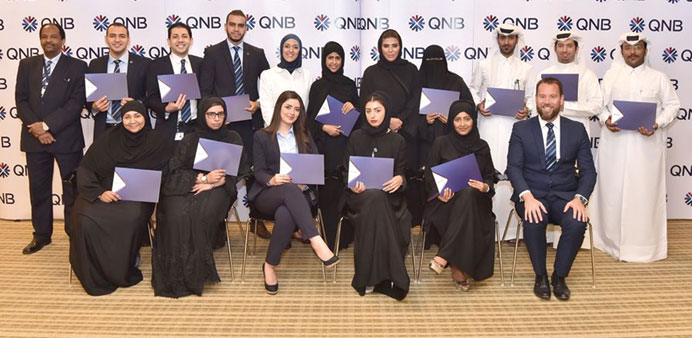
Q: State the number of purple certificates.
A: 13